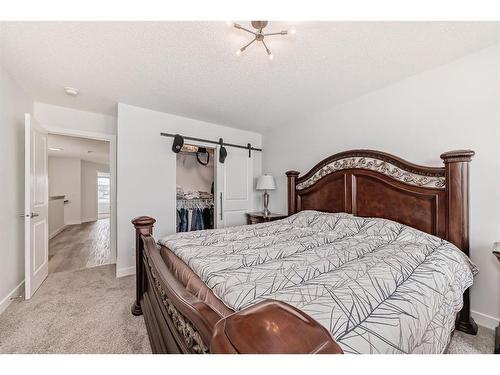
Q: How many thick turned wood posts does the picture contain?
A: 4